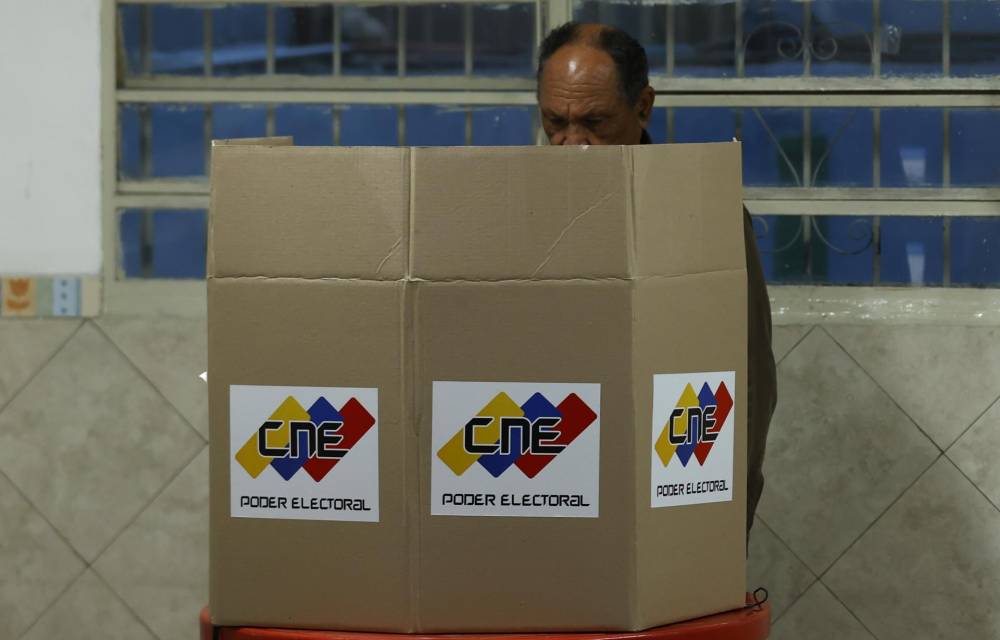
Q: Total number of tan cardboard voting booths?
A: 1